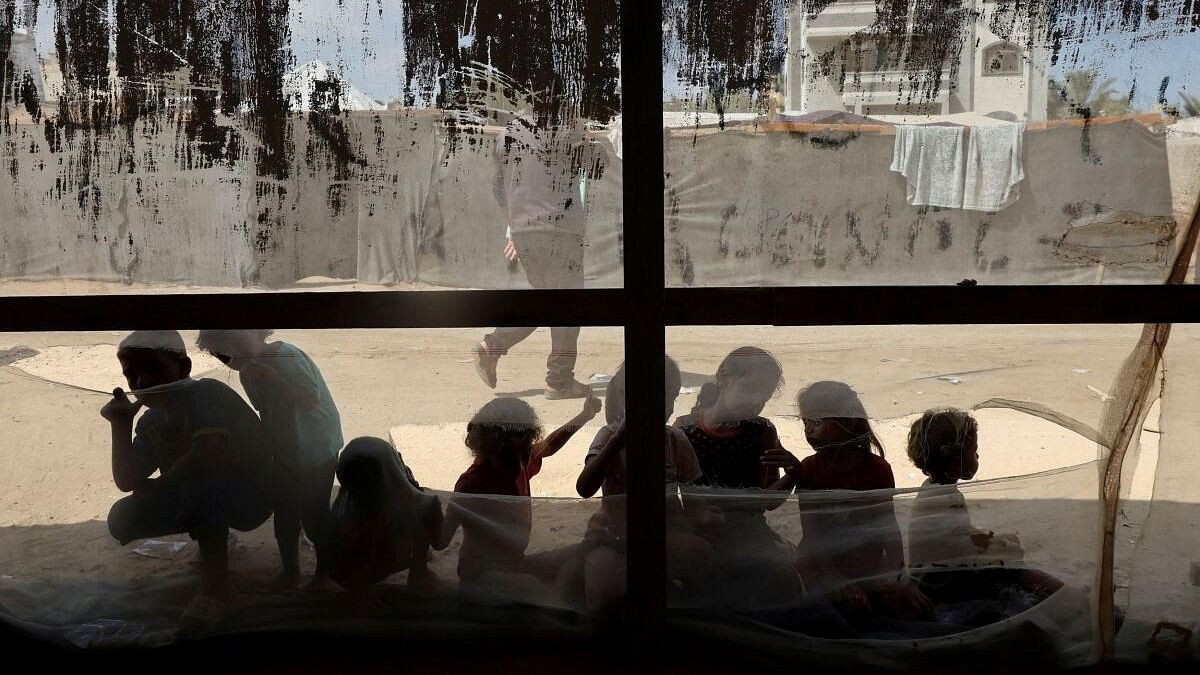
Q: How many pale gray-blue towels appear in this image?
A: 2